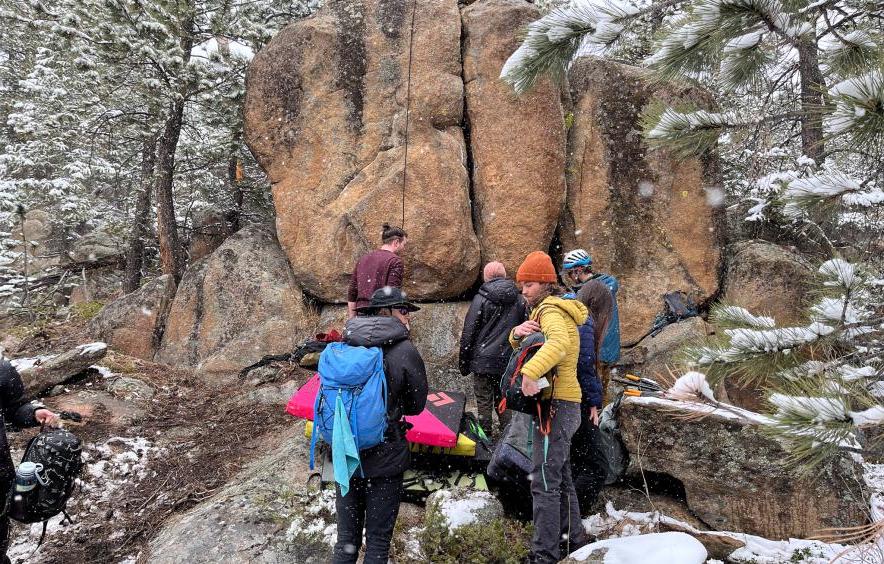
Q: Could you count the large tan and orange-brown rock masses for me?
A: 3